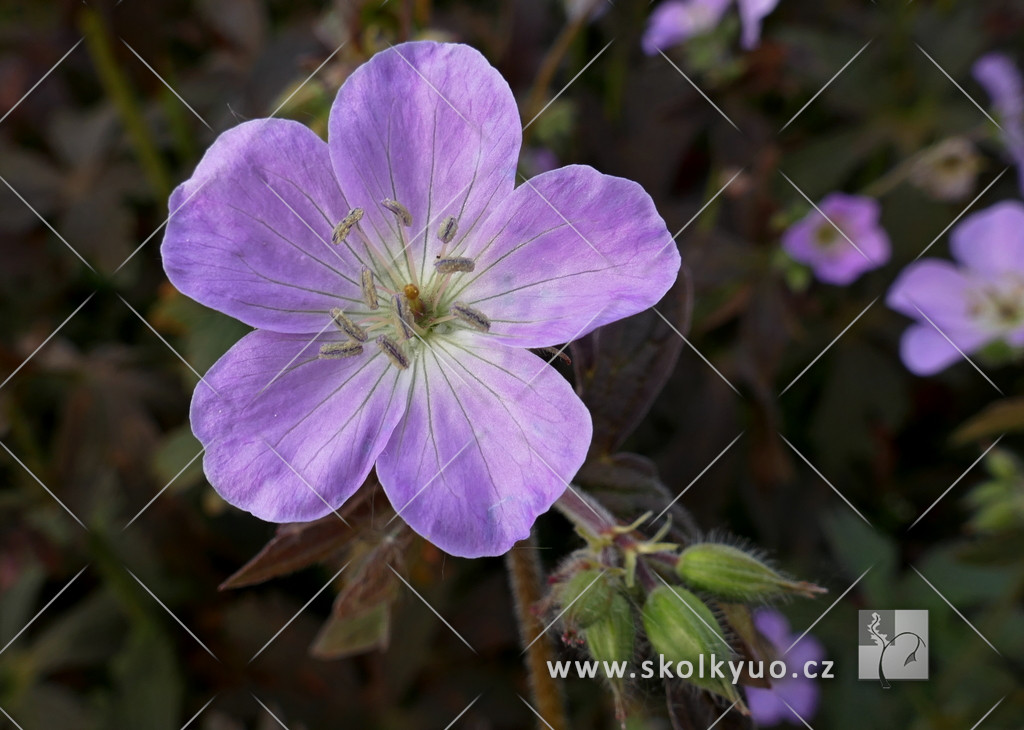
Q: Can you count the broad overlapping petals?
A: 5